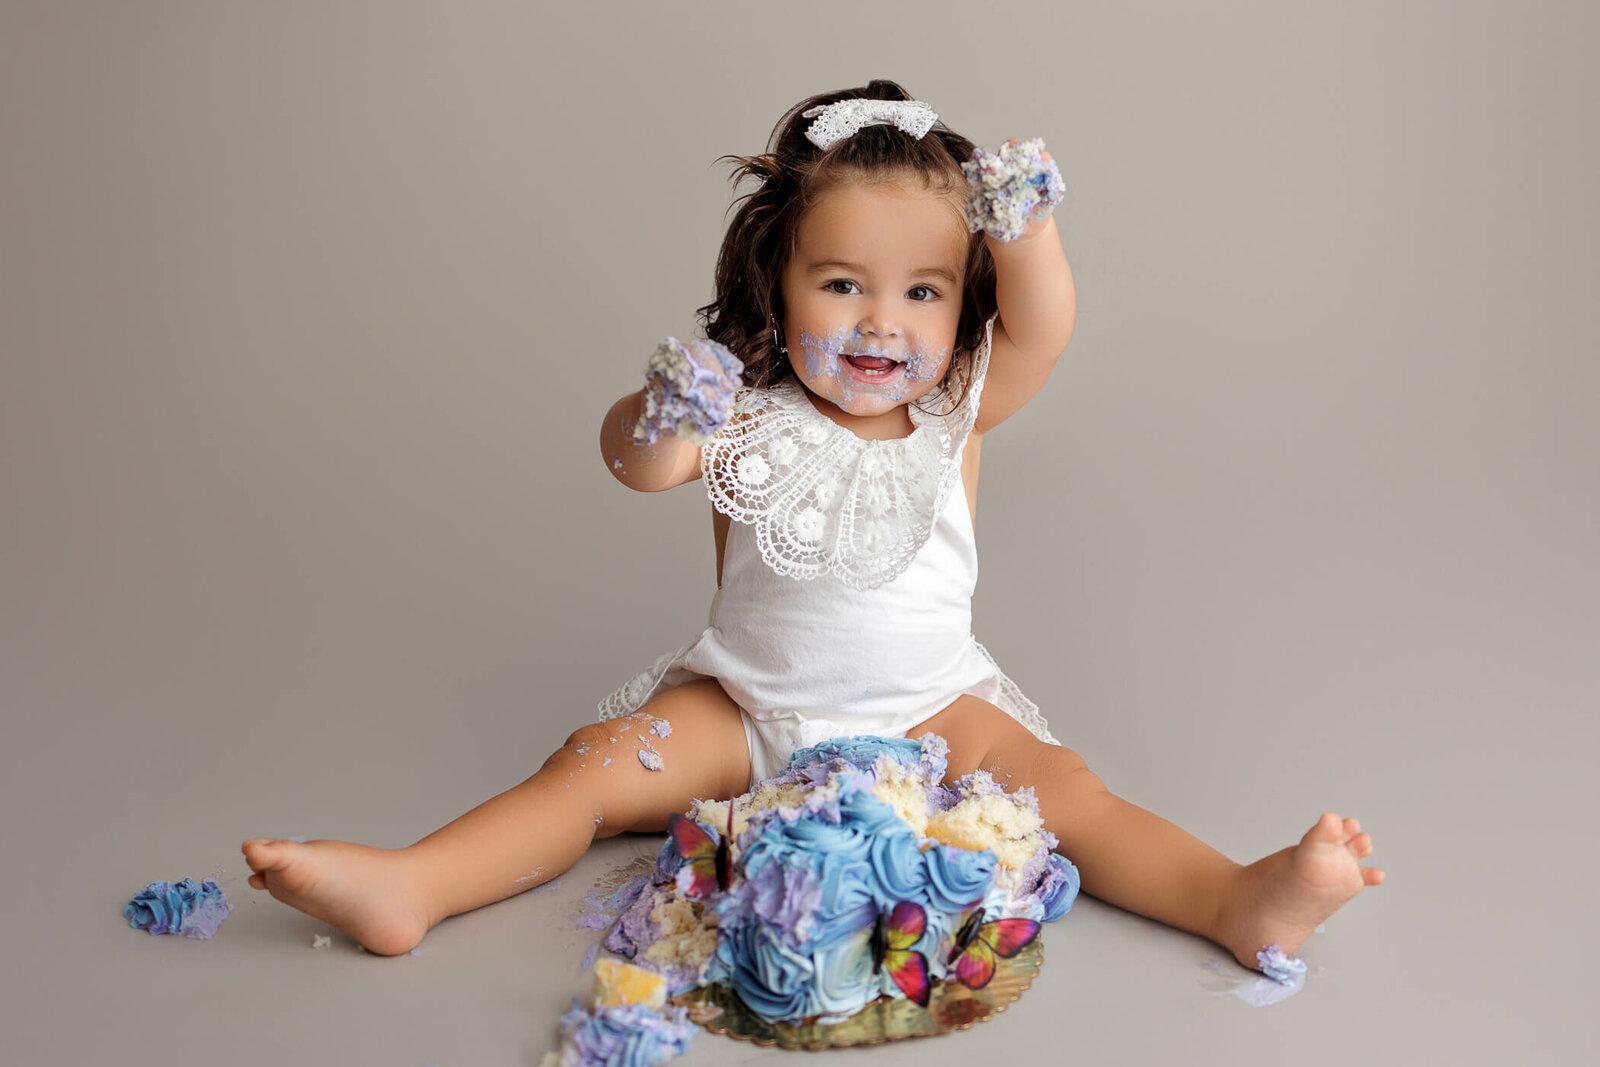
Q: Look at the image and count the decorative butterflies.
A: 3